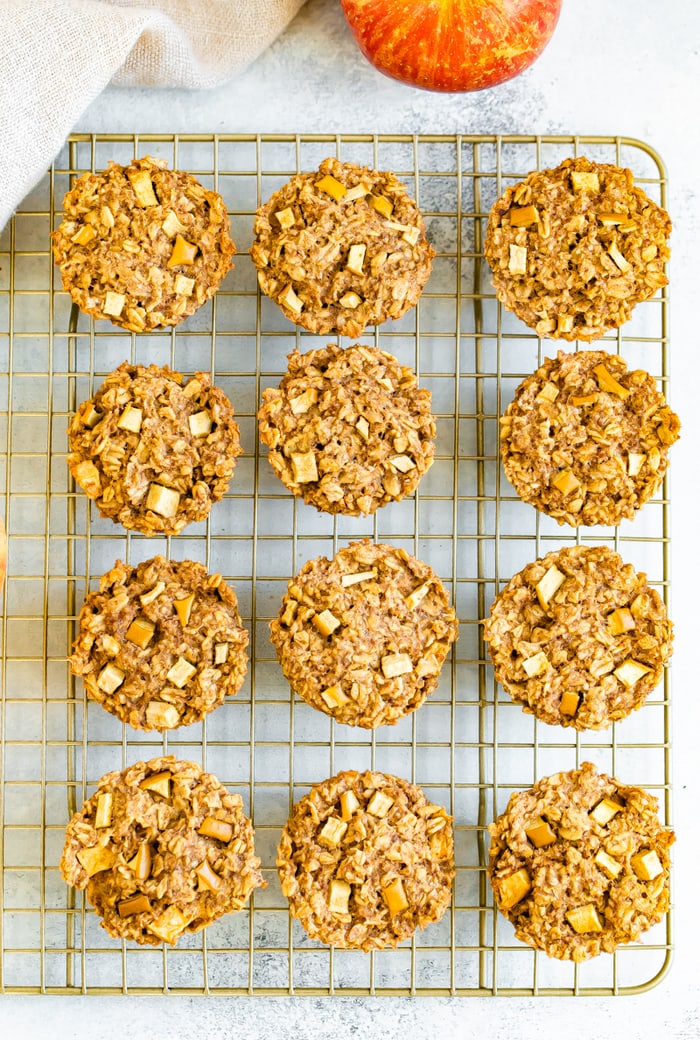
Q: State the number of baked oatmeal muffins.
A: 12